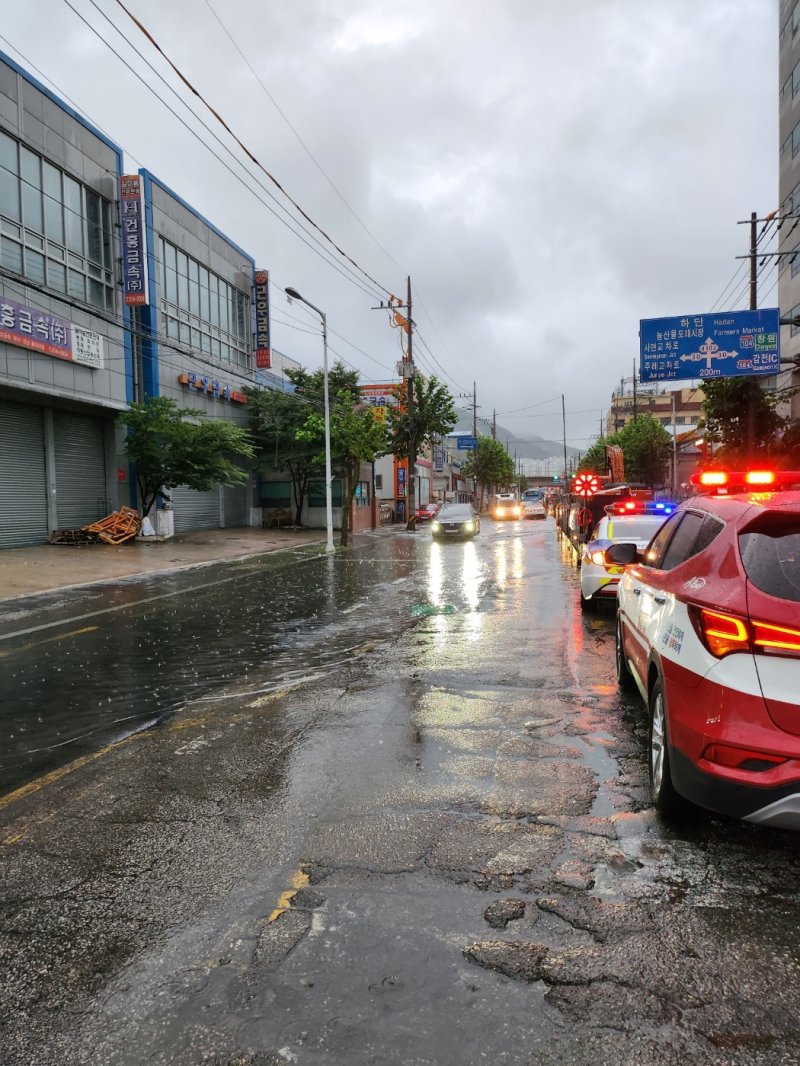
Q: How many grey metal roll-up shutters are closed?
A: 4